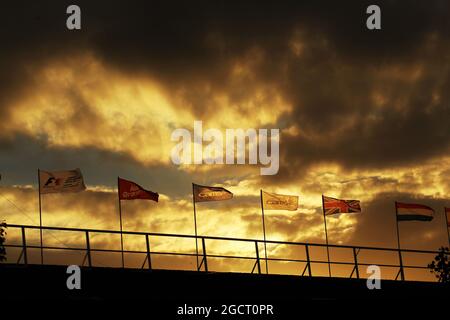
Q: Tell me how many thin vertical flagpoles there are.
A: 7